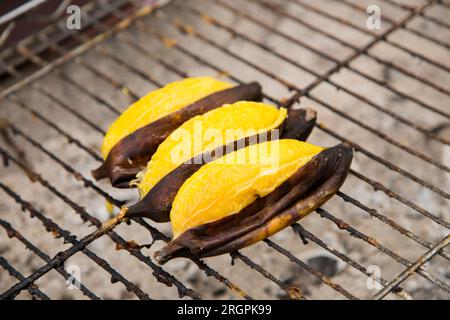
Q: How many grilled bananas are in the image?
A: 3